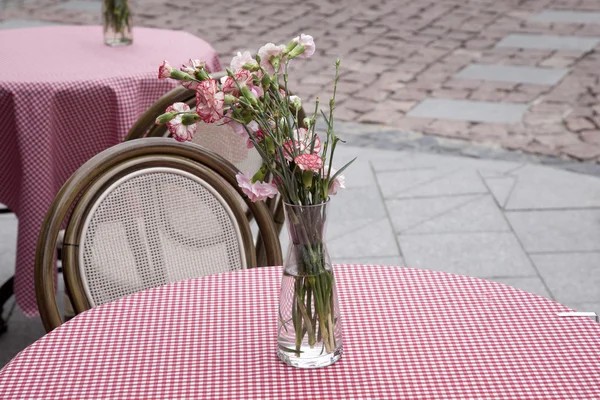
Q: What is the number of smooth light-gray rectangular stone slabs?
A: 4